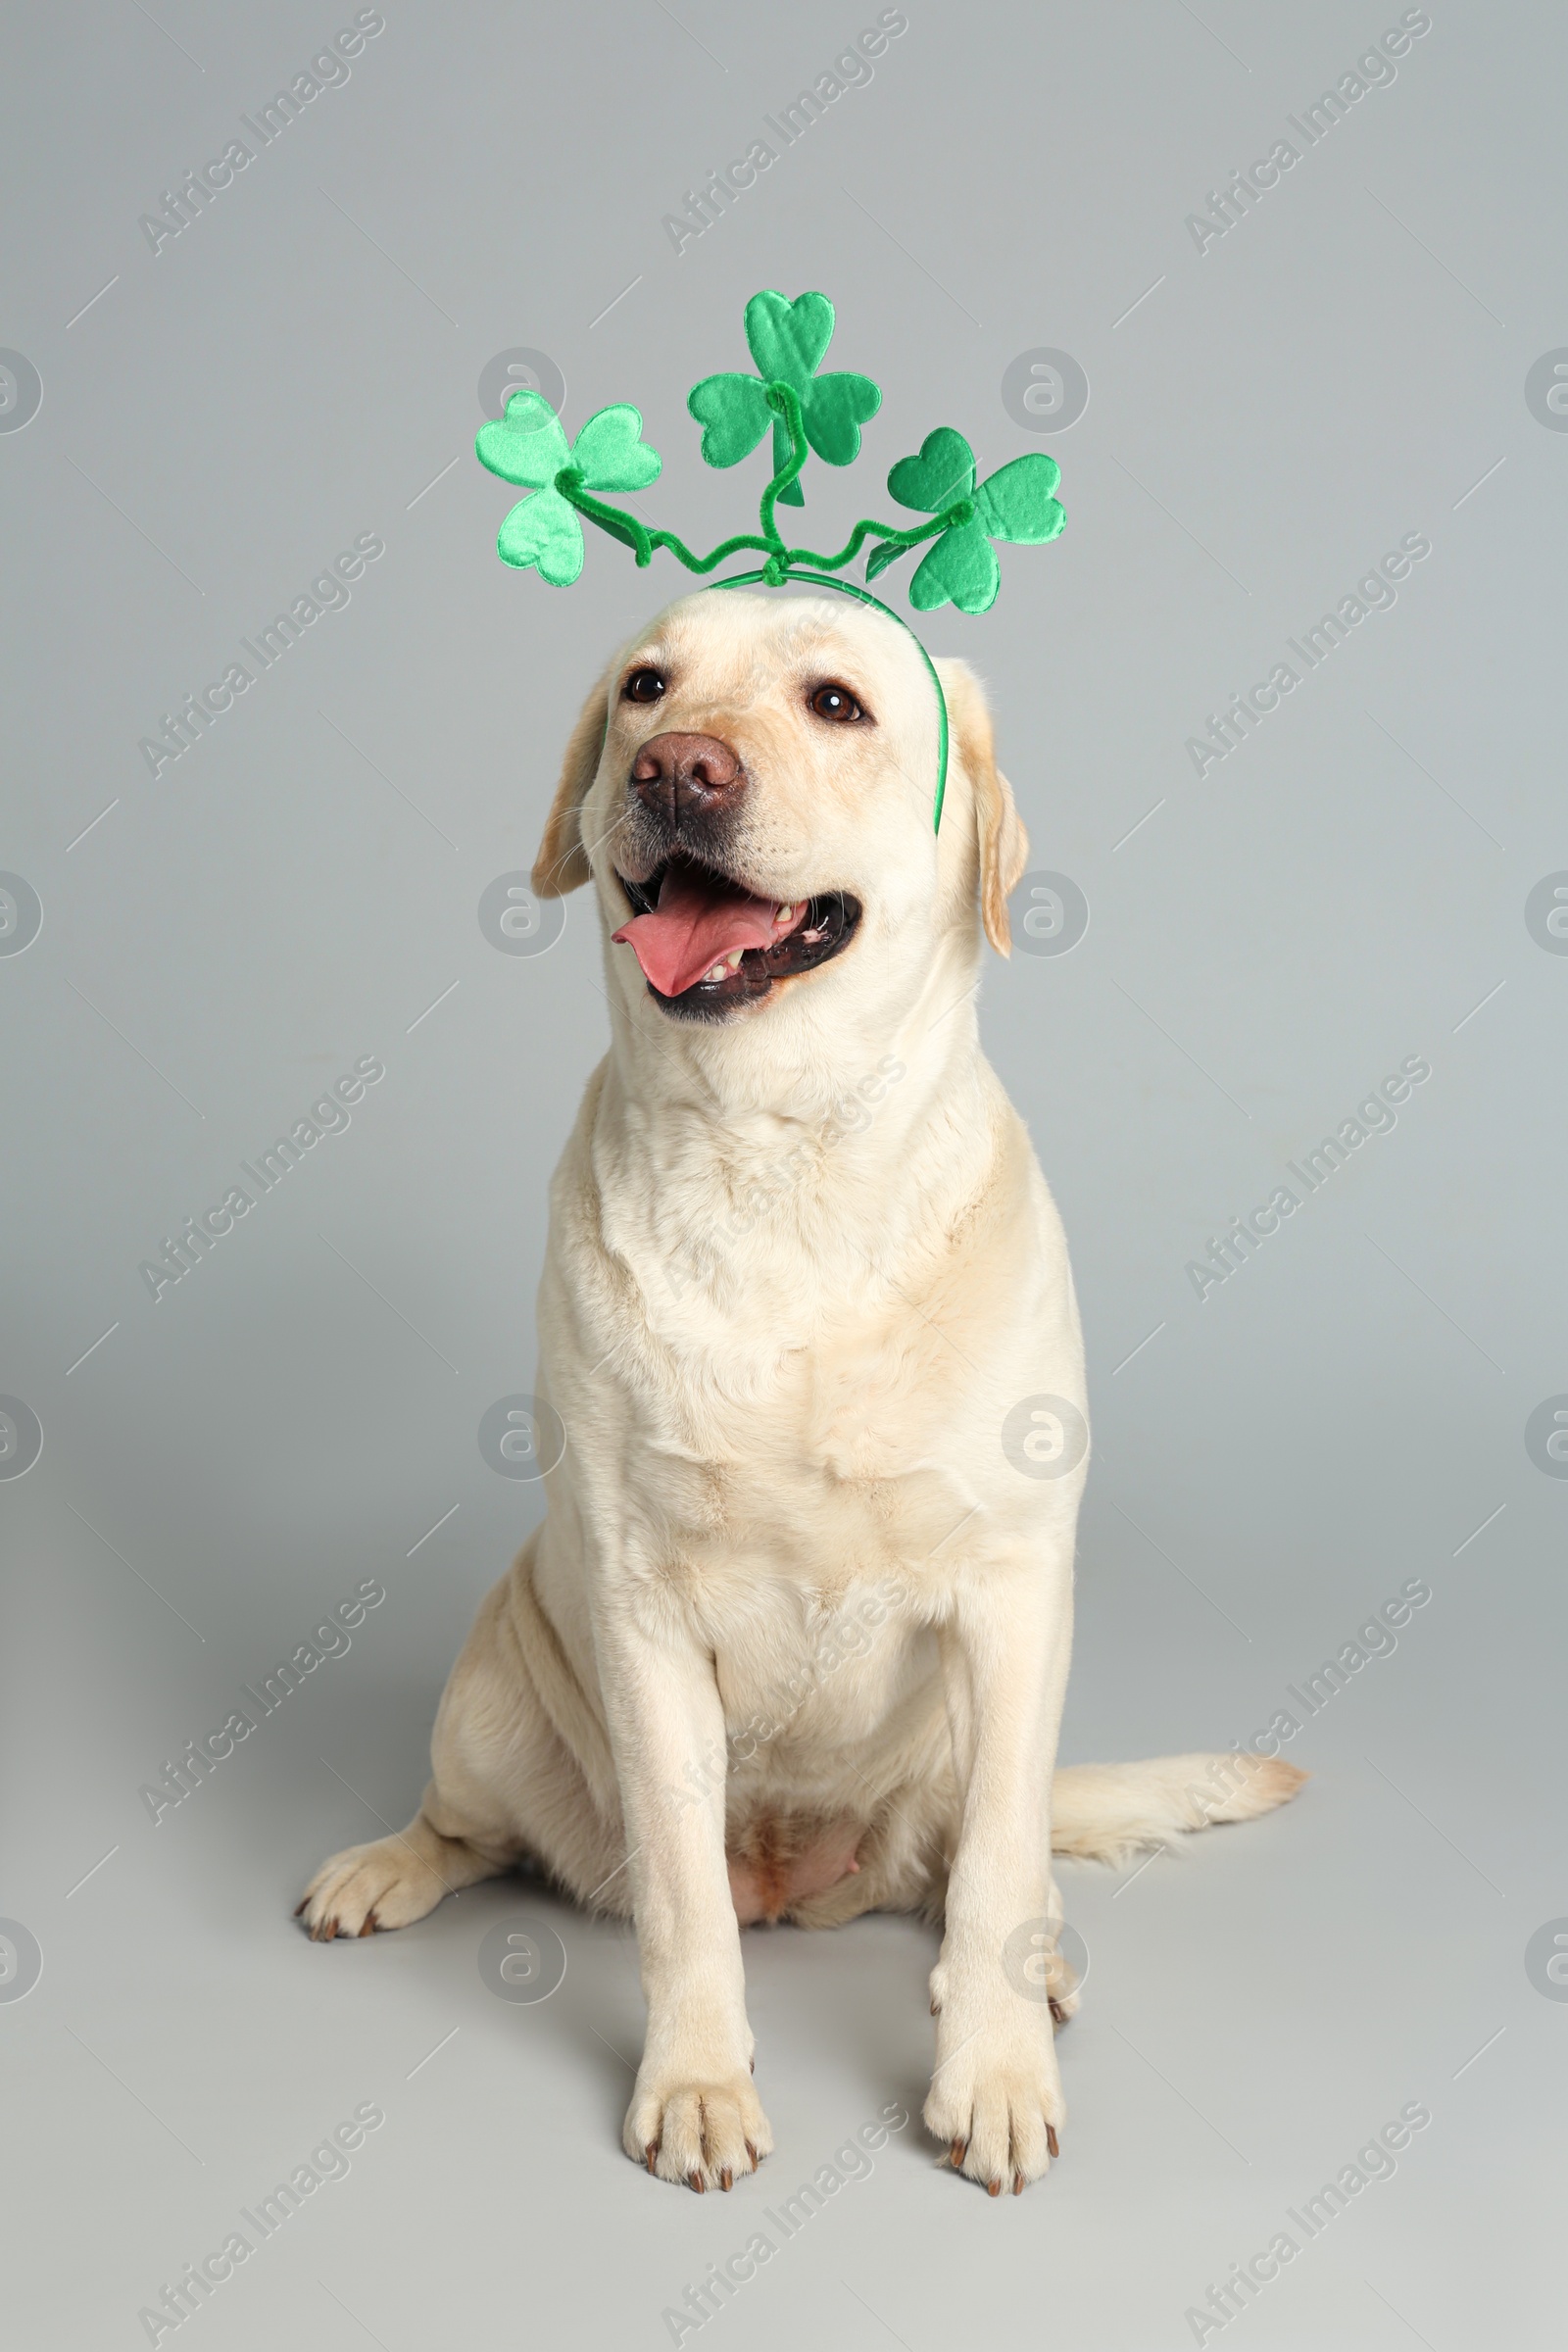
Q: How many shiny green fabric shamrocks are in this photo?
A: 3